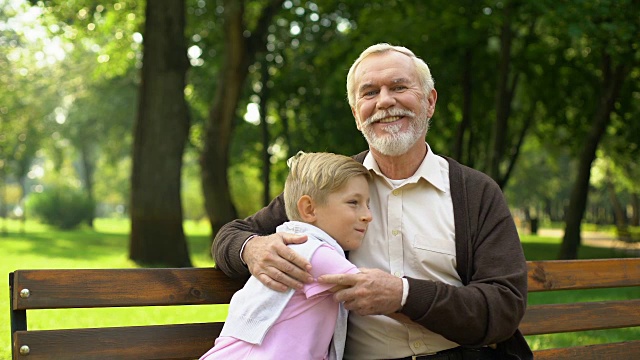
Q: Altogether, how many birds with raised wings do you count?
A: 0